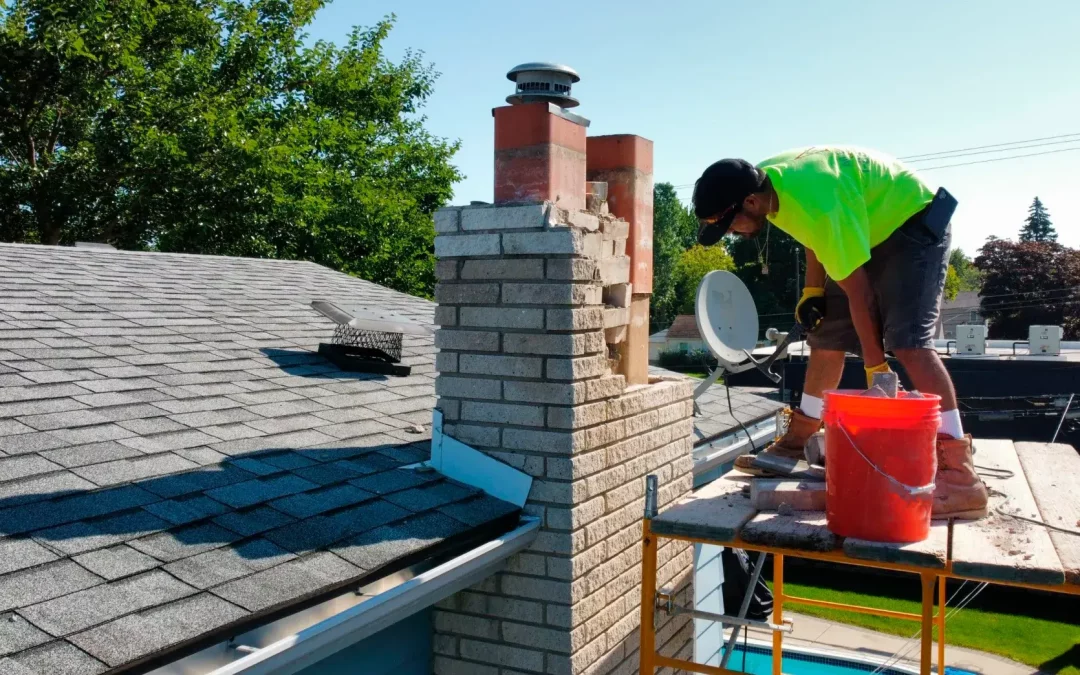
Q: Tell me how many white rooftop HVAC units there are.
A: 2